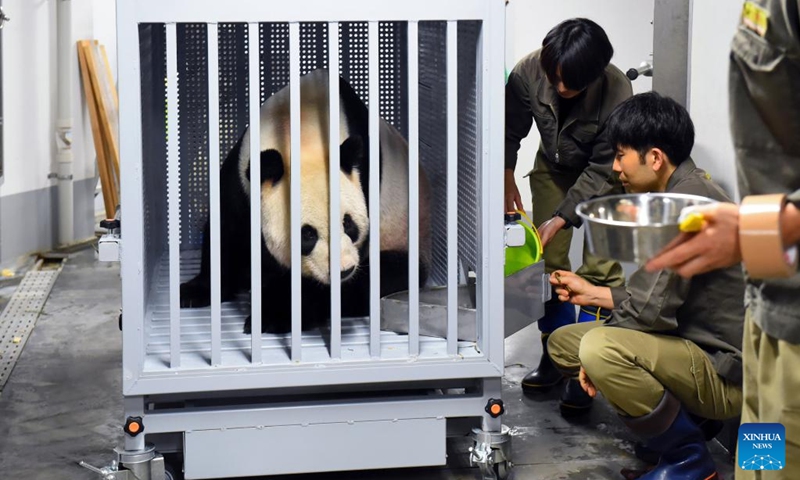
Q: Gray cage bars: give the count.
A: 8